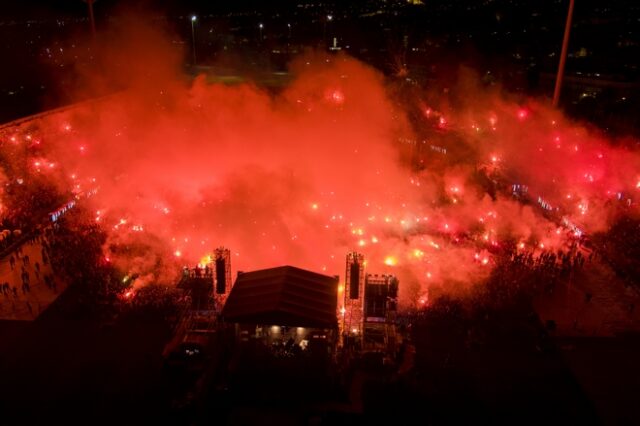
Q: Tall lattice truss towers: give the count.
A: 2